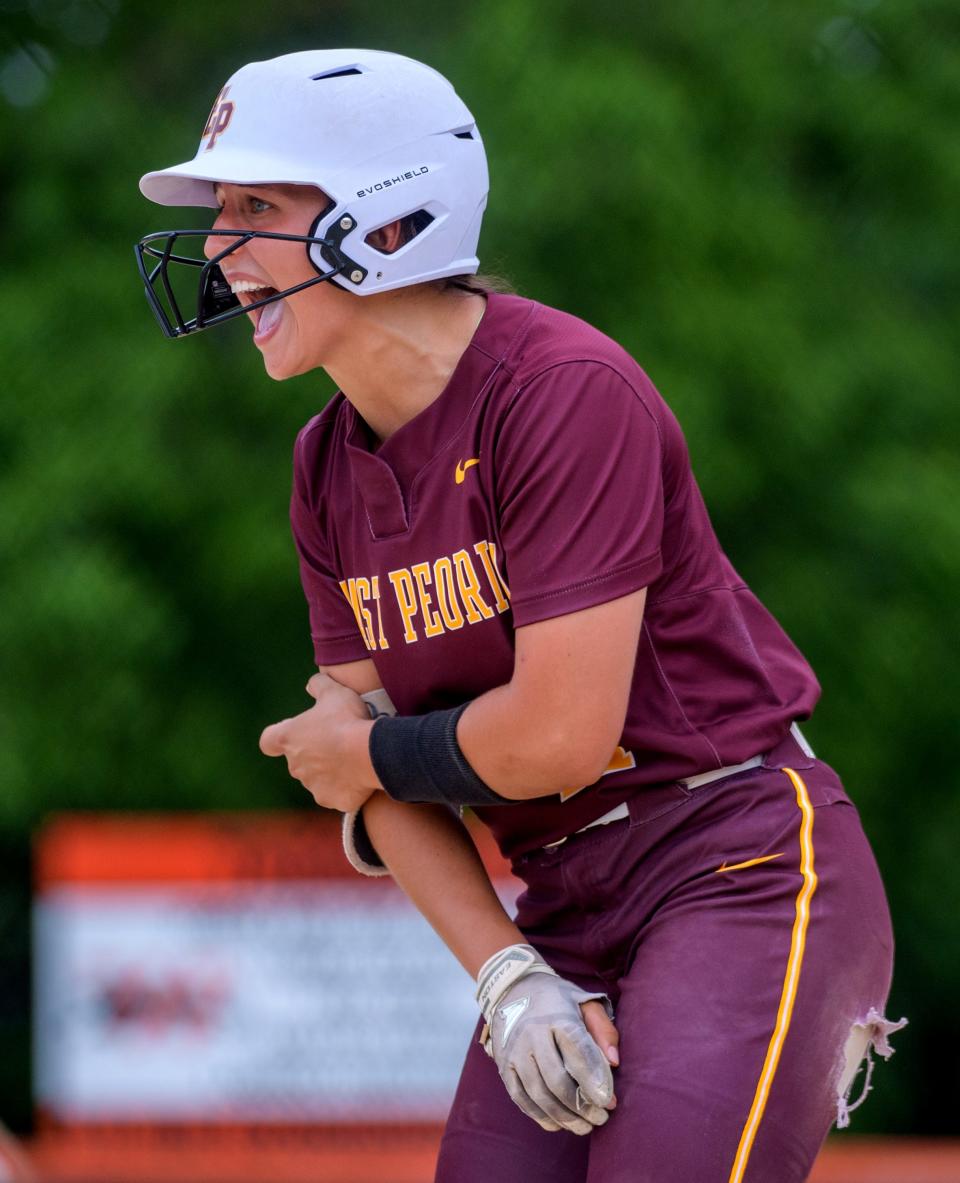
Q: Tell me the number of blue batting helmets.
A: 0